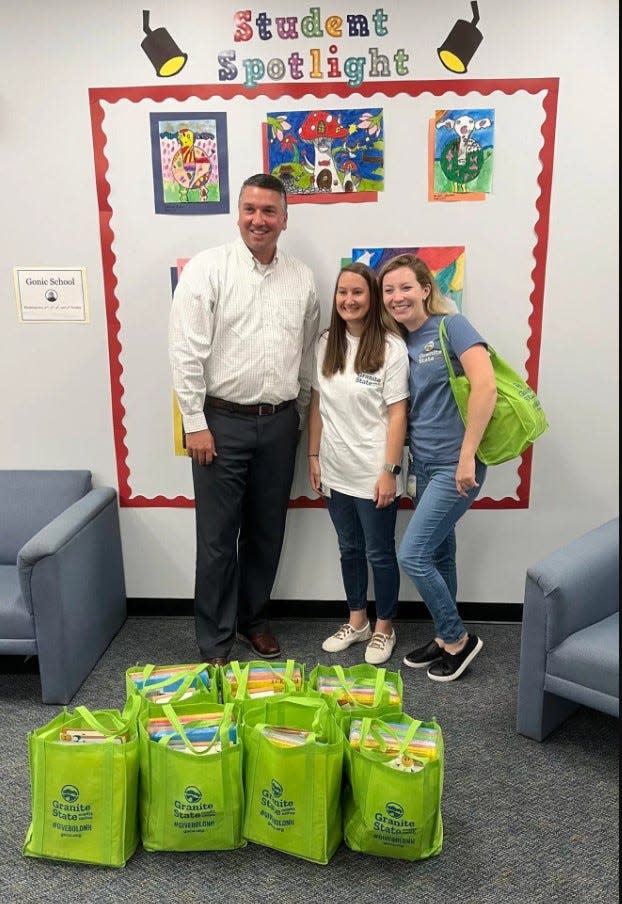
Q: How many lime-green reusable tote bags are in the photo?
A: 8